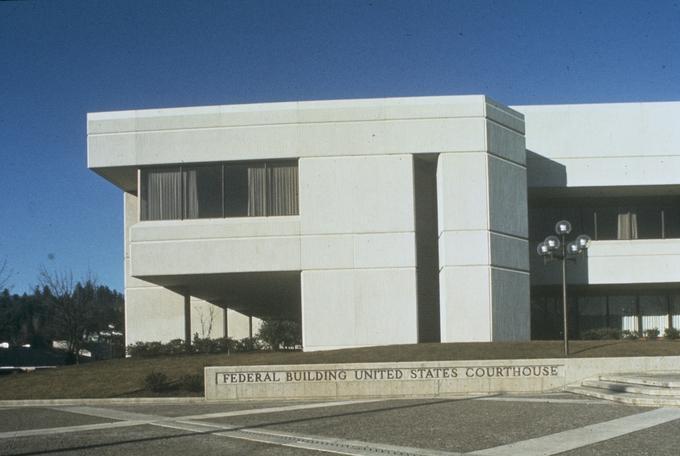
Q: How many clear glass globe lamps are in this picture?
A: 5